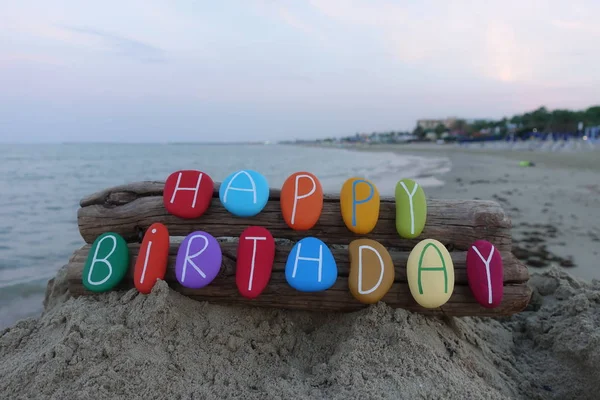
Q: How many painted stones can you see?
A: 13